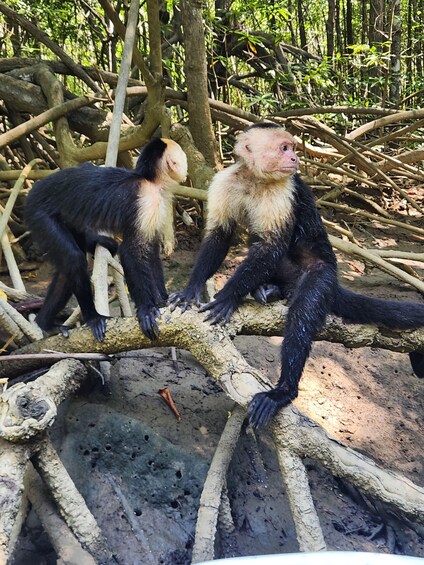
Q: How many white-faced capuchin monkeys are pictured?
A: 2